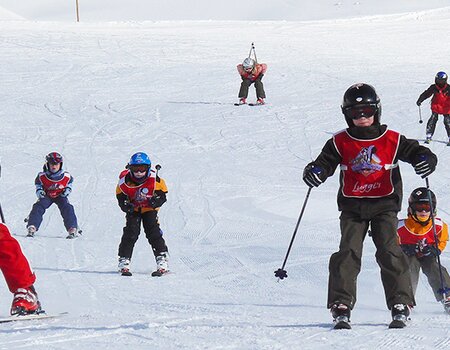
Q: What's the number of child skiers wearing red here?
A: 6